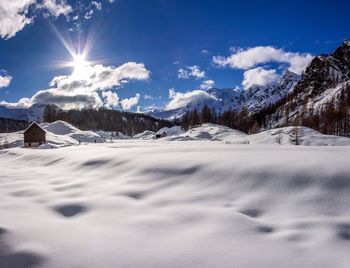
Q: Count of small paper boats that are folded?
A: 0